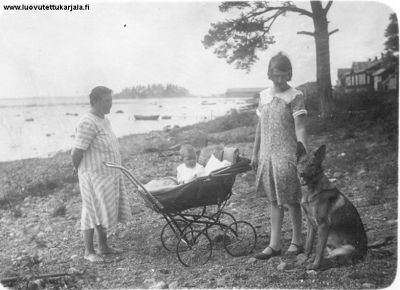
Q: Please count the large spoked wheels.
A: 4